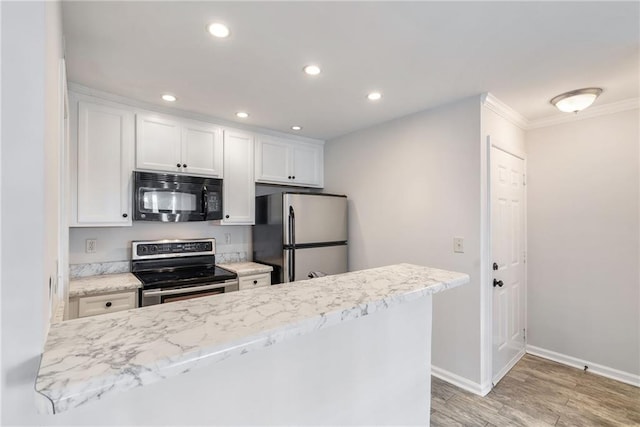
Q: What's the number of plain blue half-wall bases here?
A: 0